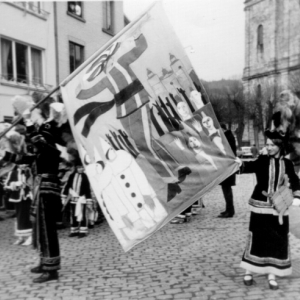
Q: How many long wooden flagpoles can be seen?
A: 1